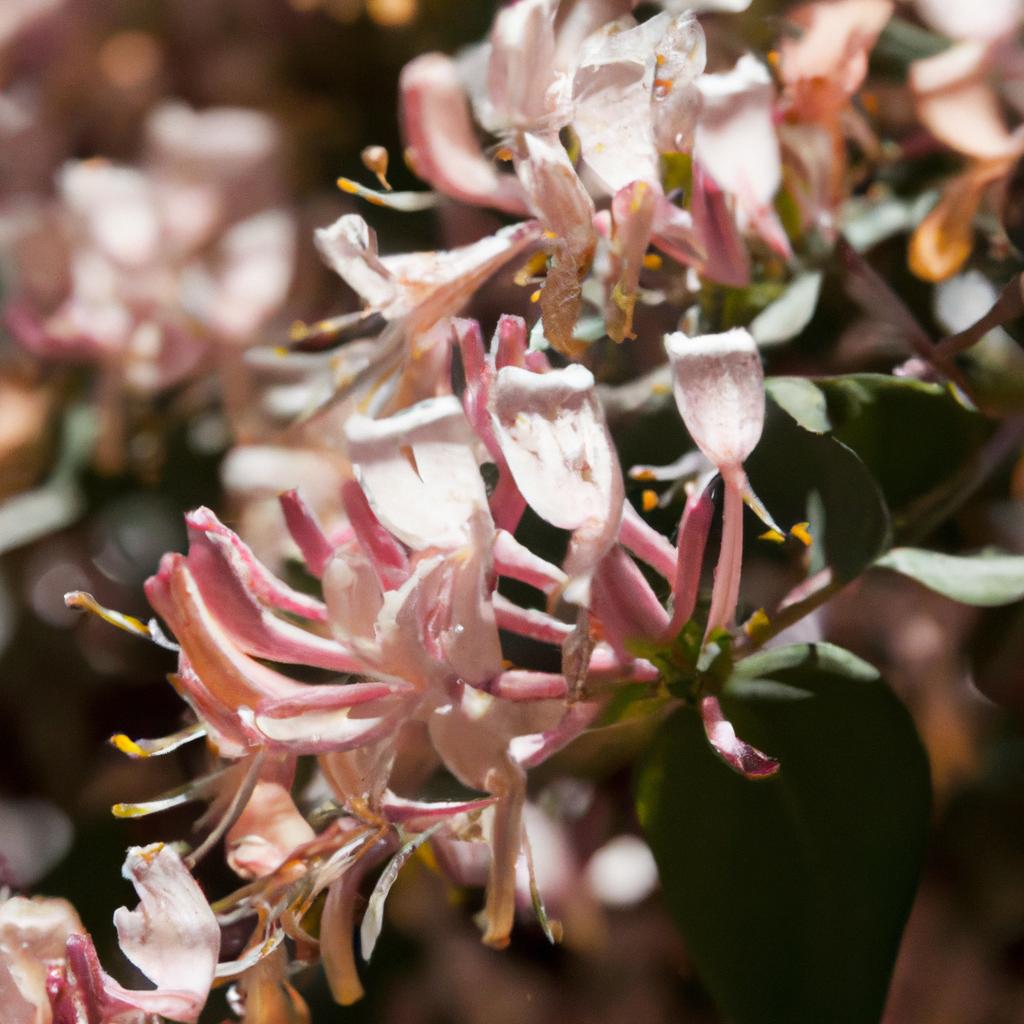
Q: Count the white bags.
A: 0